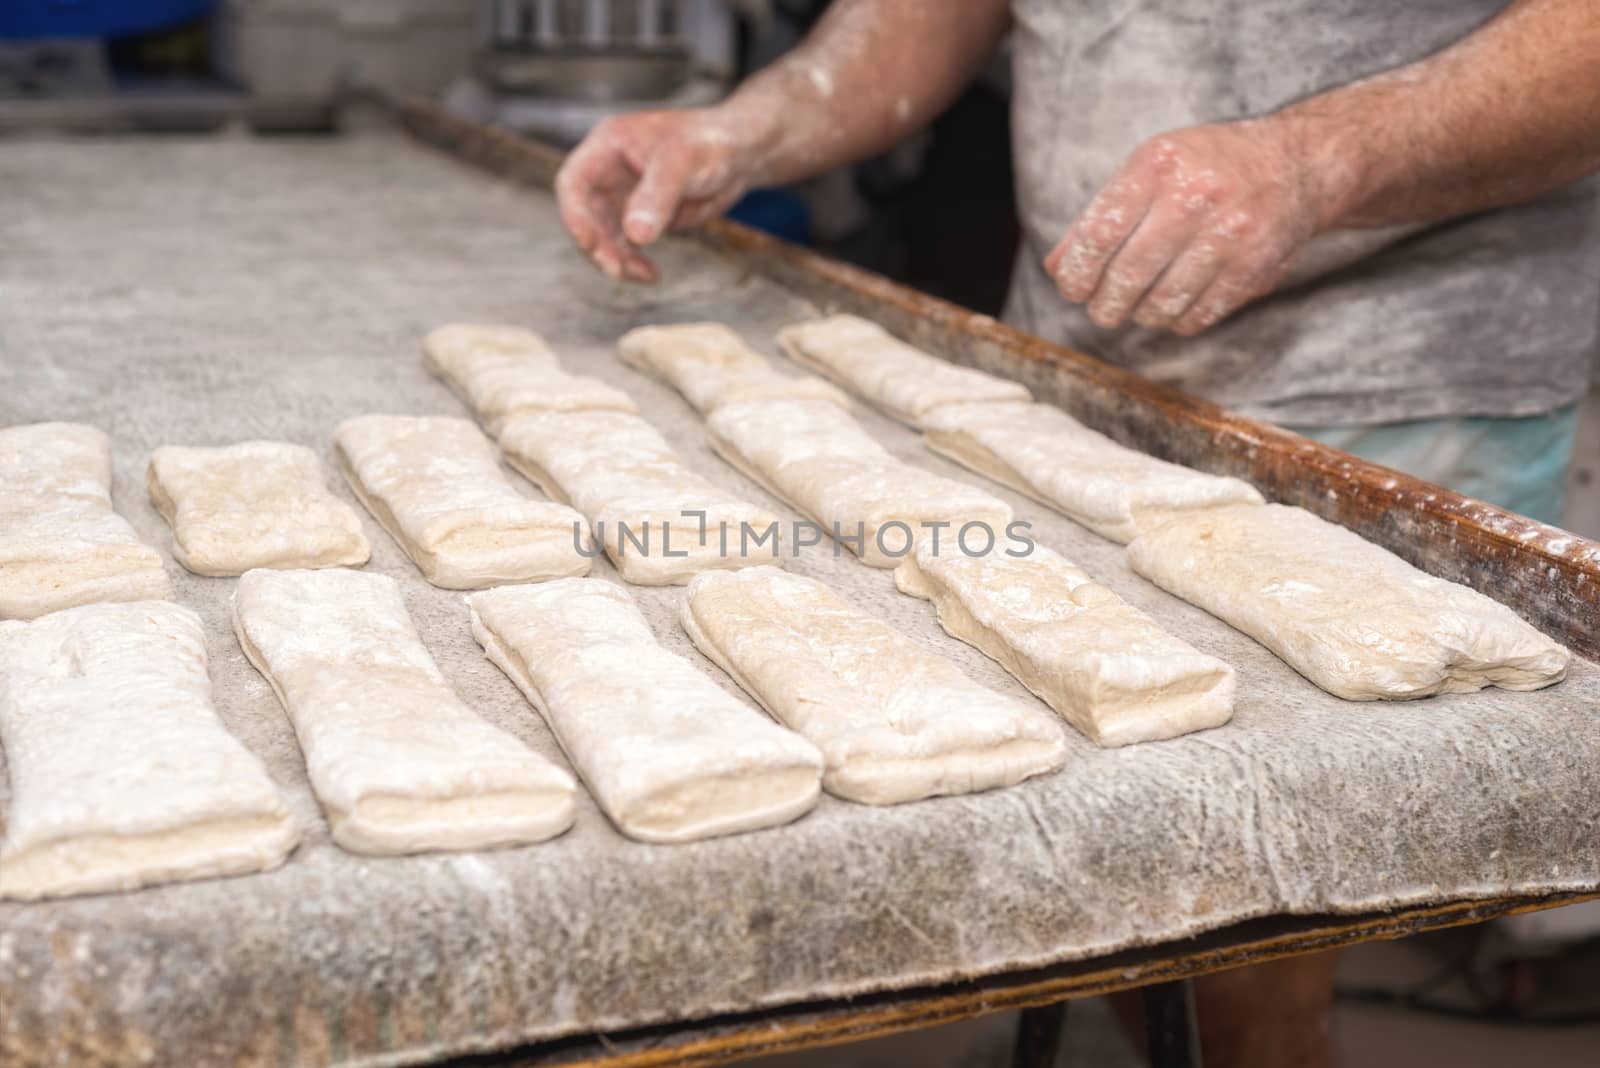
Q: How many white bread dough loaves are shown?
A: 15